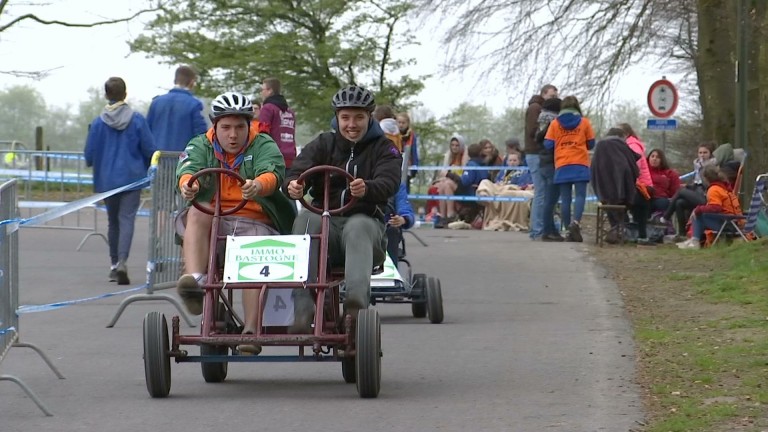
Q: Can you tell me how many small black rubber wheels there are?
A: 6